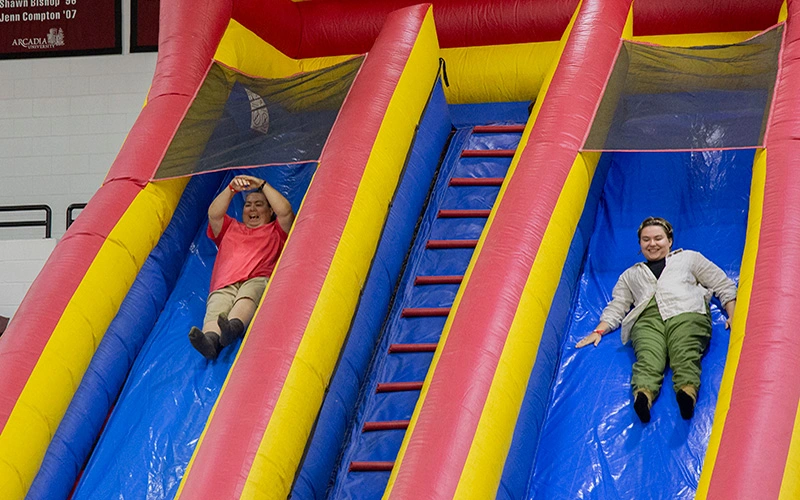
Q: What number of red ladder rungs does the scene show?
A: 11